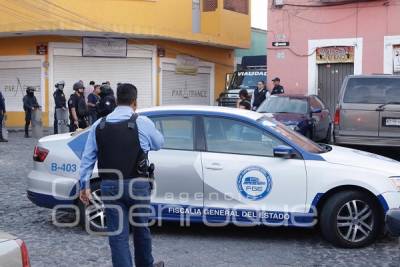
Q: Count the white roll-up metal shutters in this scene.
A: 3